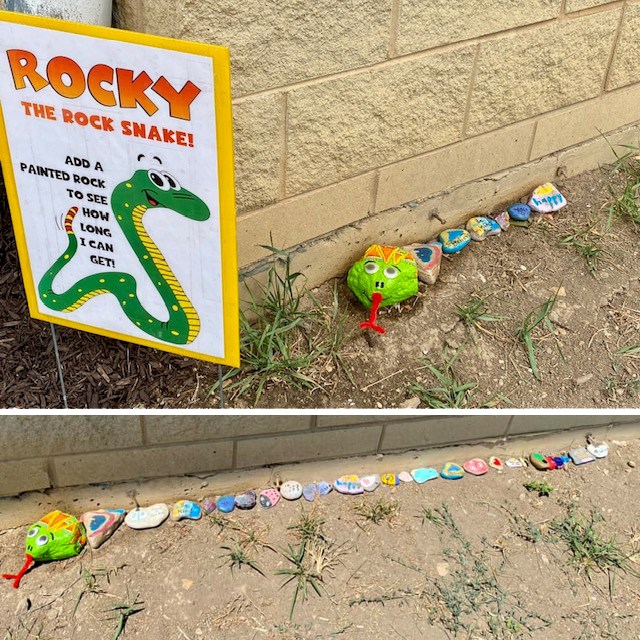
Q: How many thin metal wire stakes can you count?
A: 2